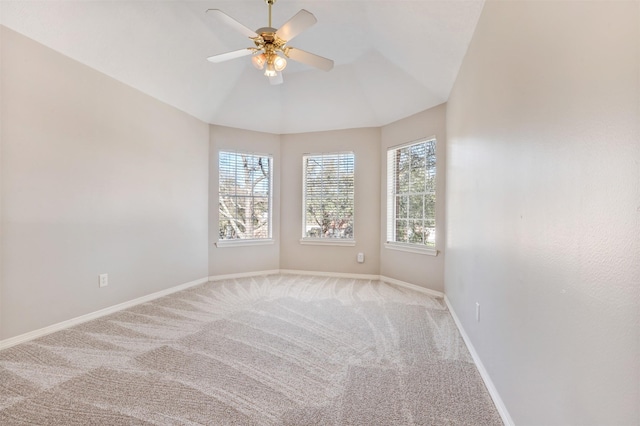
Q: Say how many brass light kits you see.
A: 1